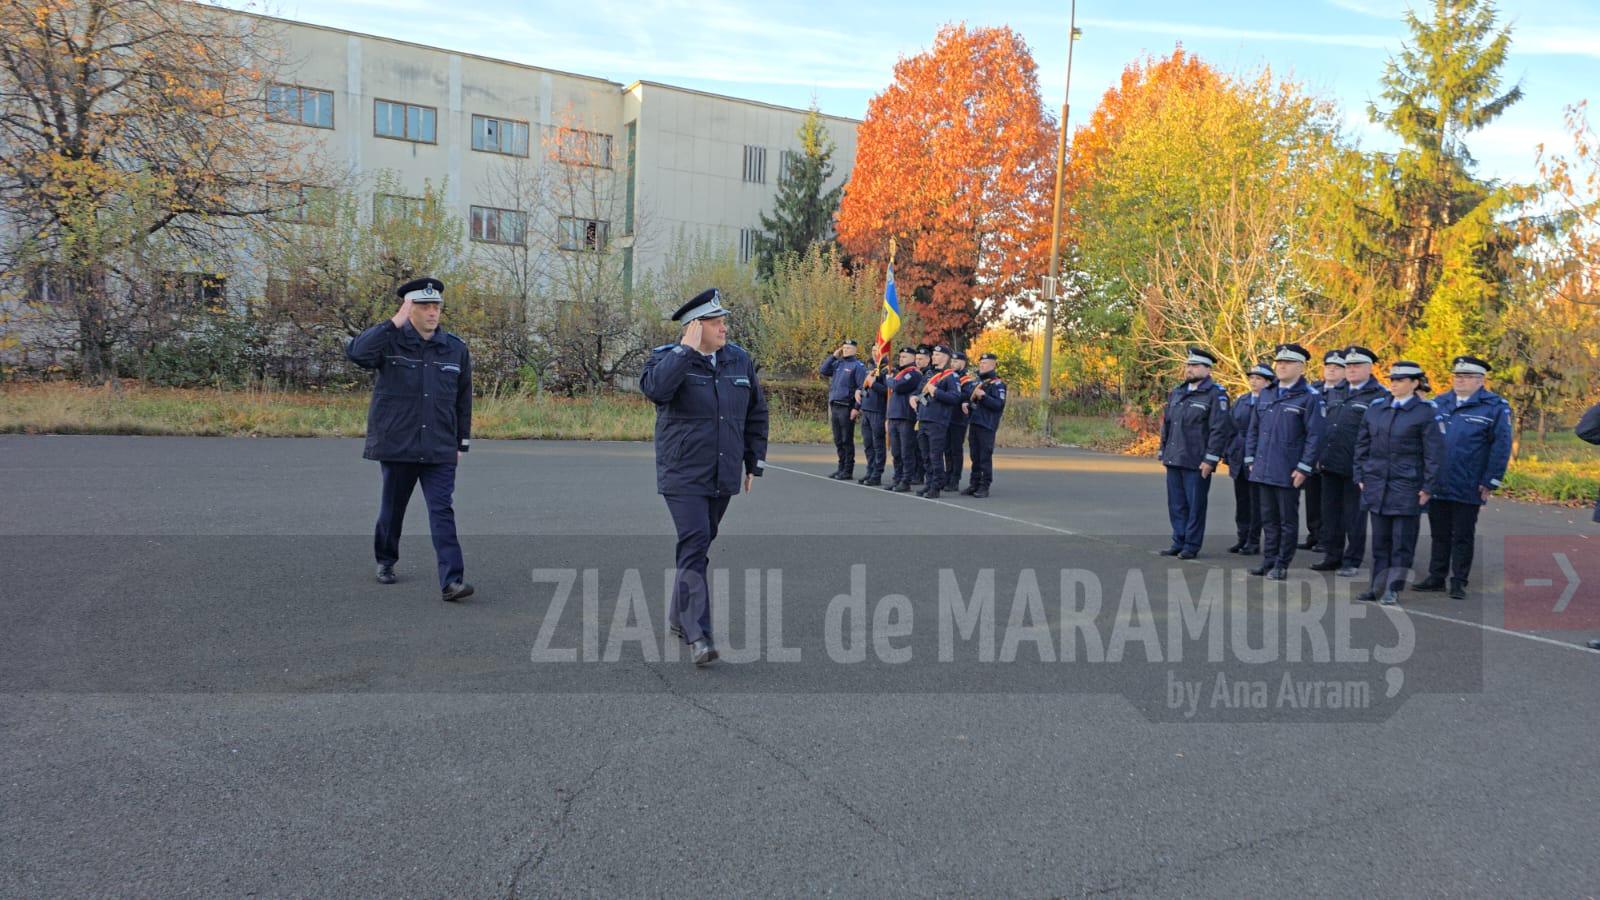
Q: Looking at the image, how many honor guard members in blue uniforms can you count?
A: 7